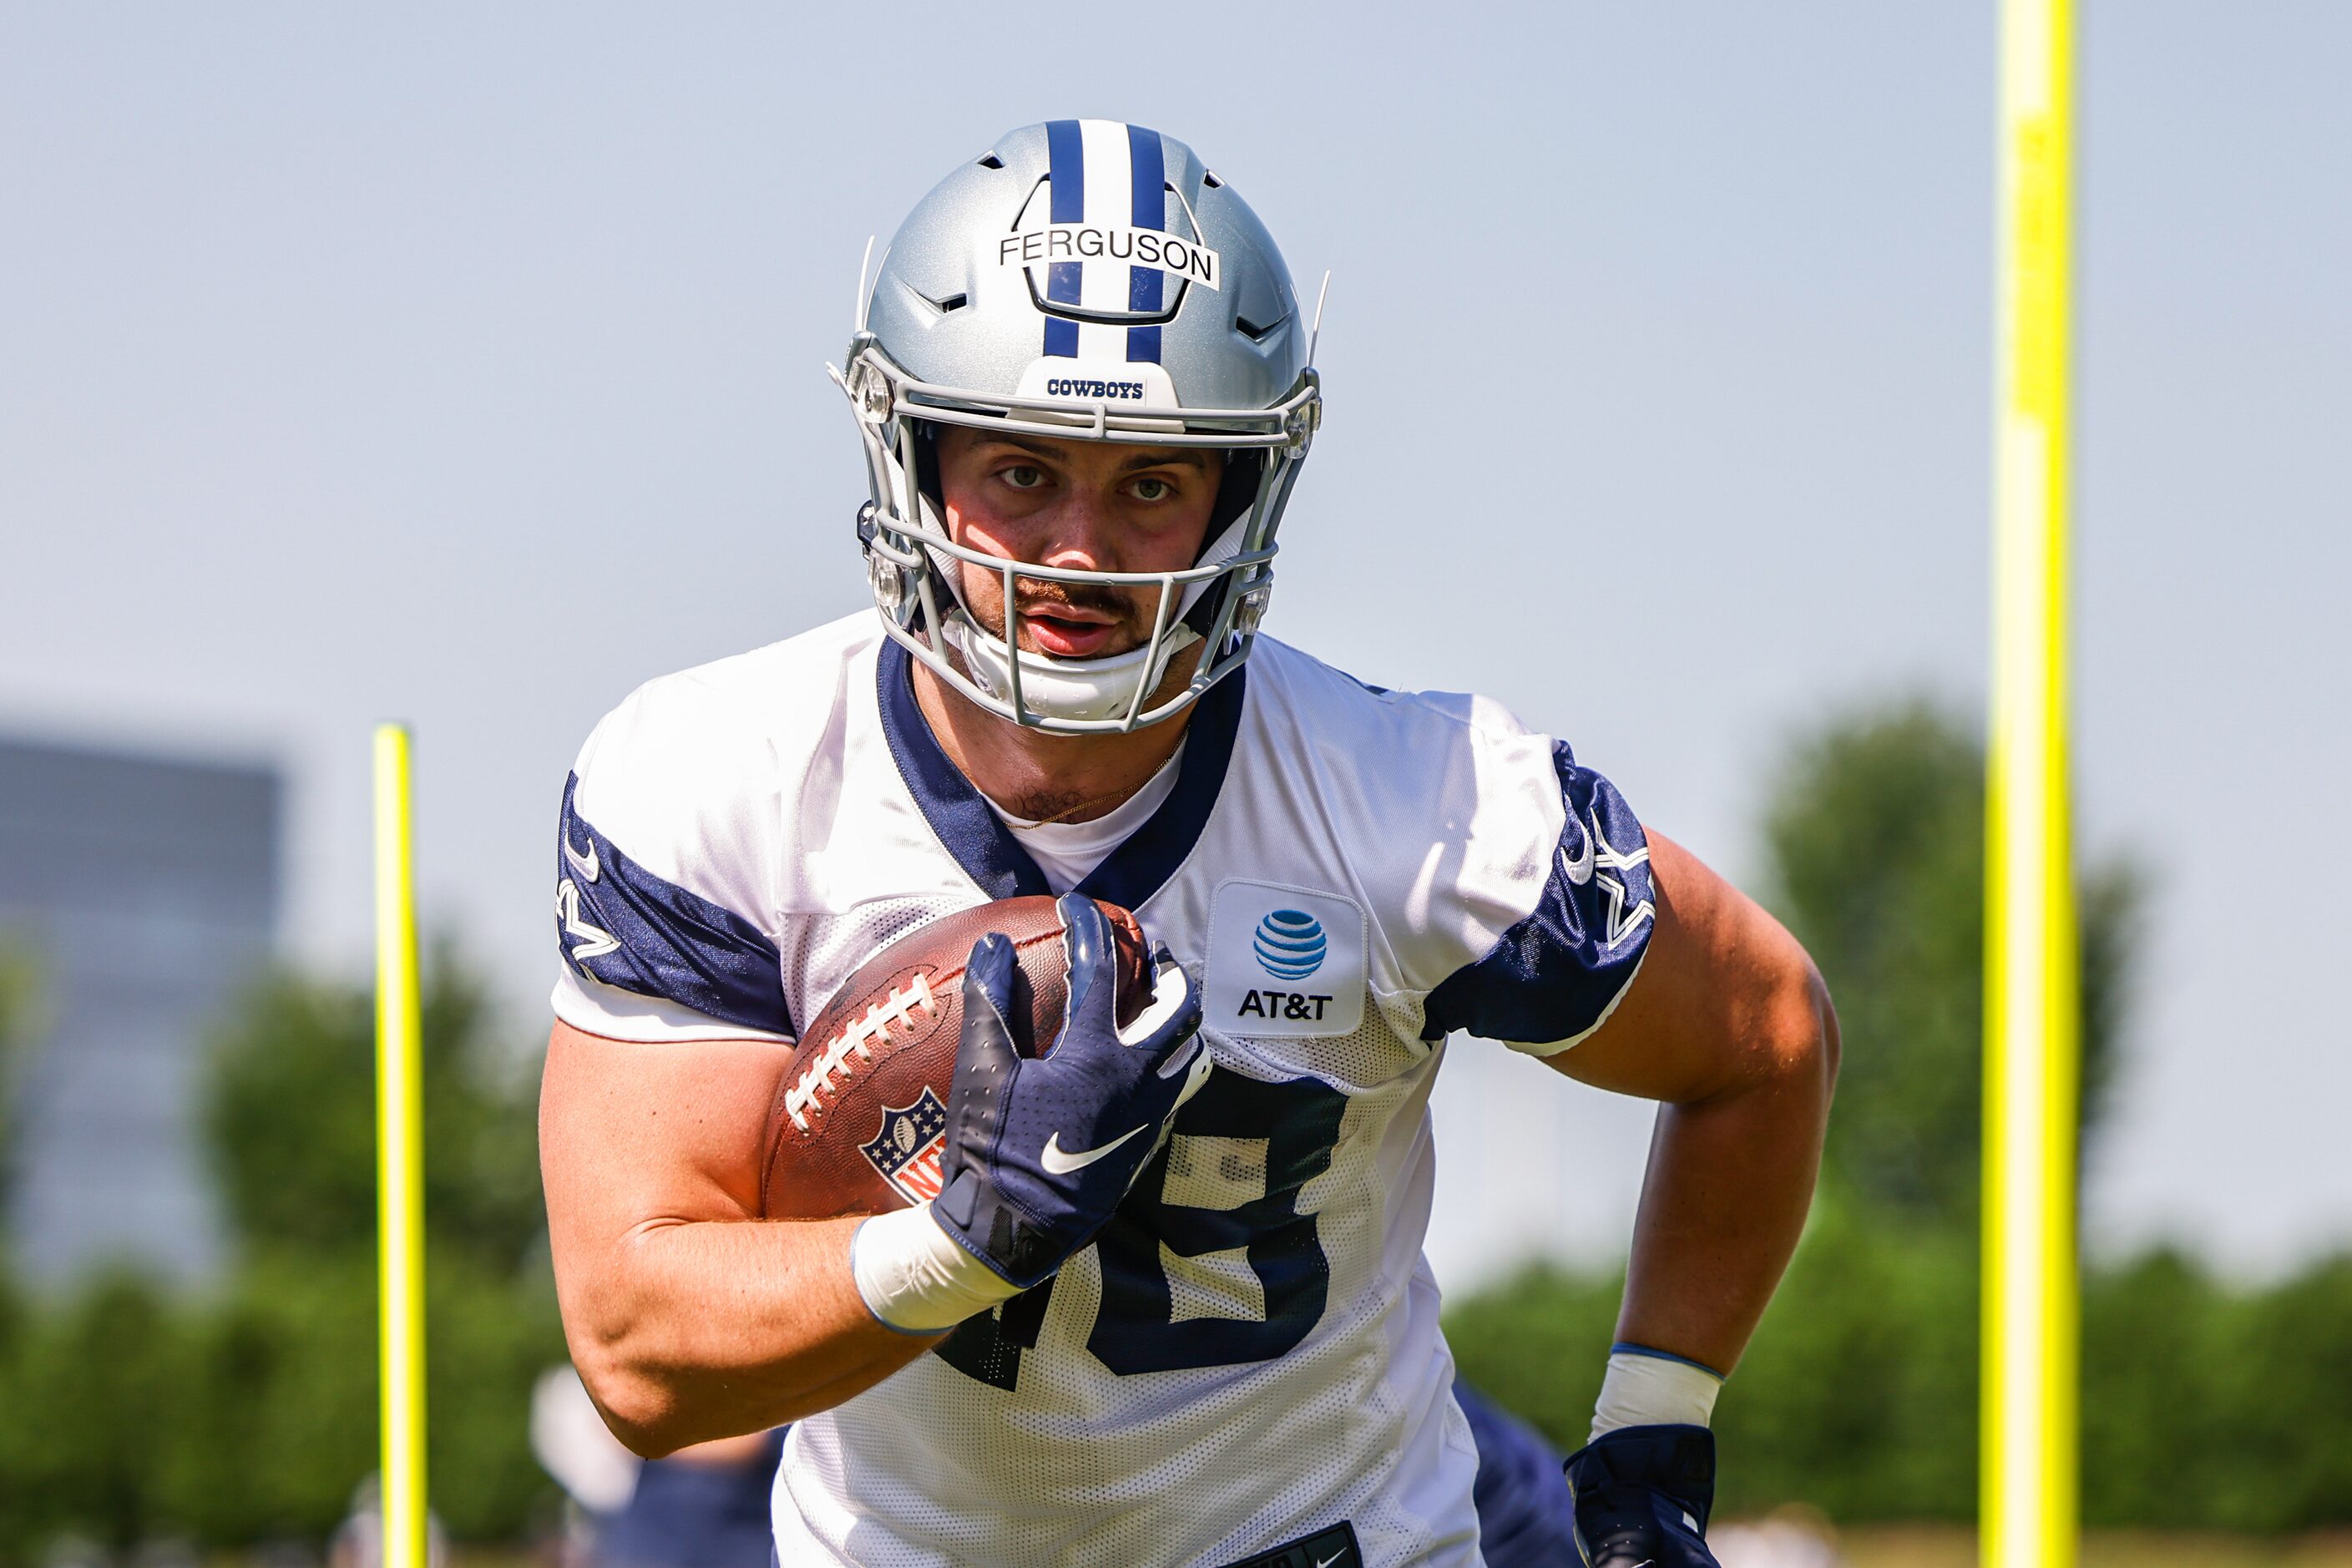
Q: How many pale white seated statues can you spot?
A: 0